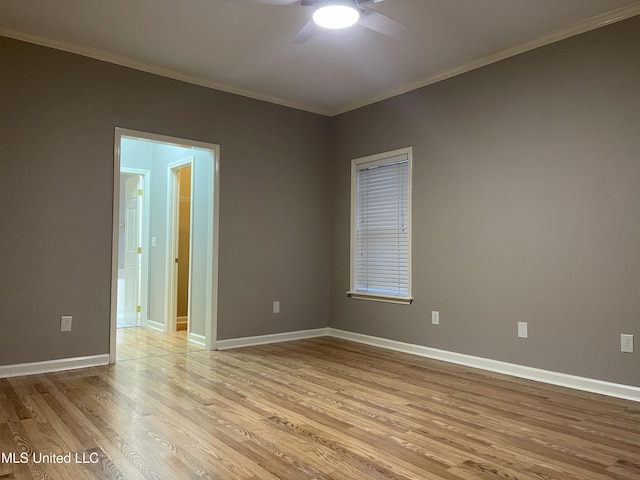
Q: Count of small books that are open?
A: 0